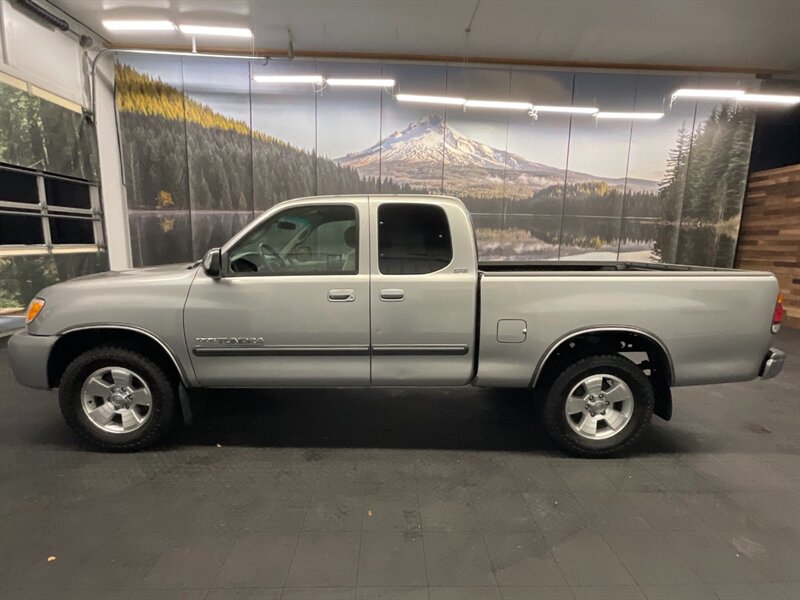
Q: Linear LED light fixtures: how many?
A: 10